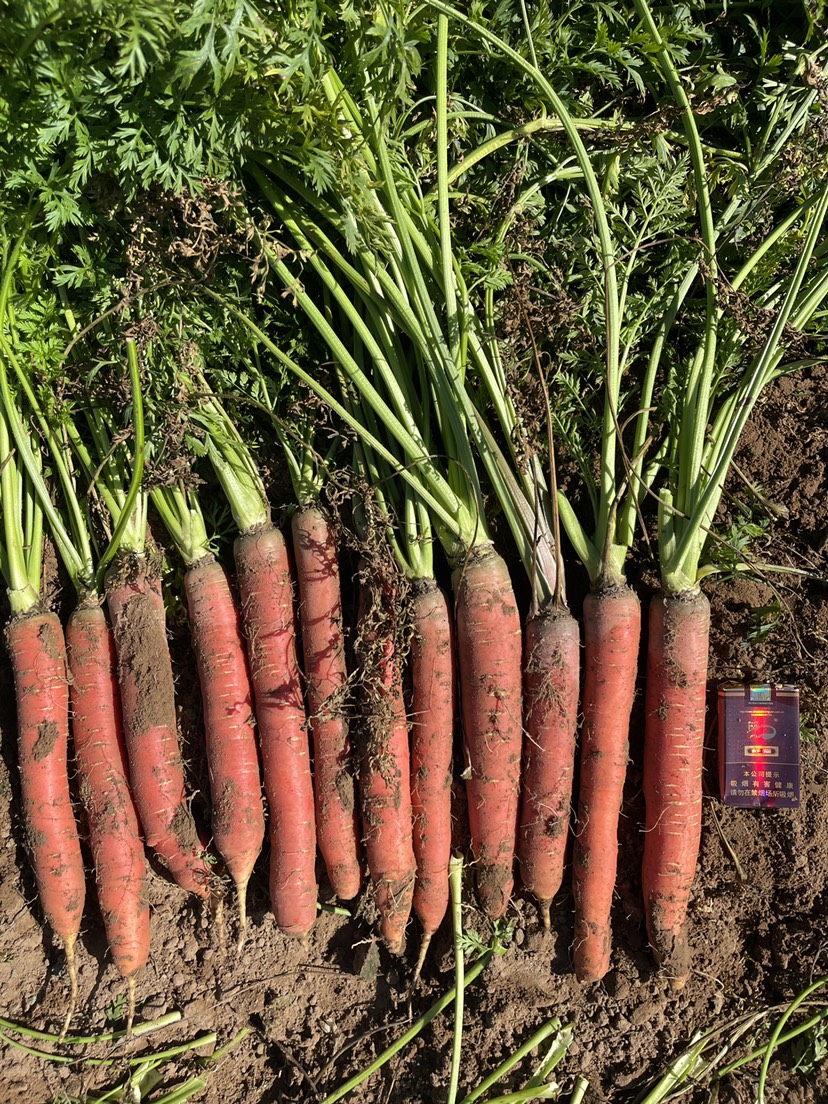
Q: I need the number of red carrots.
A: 12